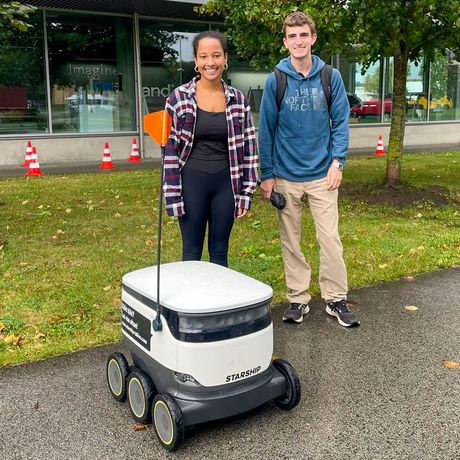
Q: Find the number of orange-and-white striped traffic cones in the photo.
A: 5